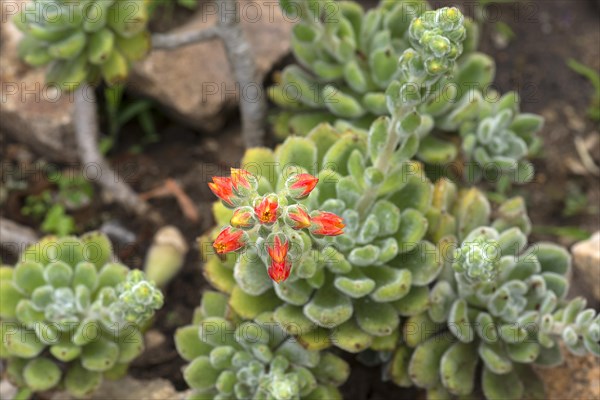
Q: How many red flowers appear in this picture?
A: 10